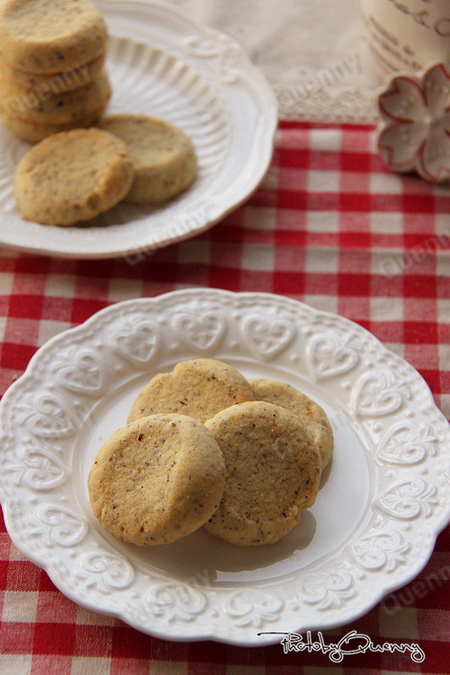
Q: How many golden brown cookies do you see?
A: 10